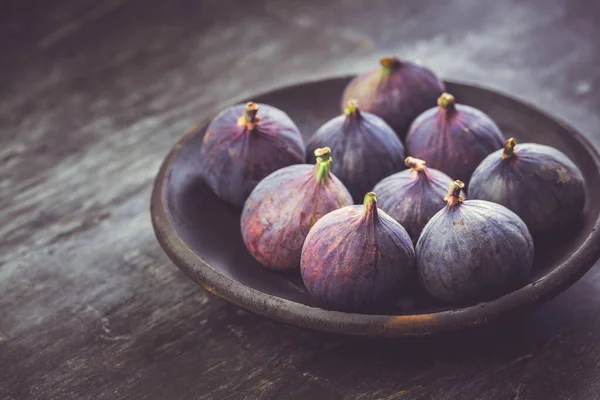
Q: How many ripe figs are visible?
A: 9